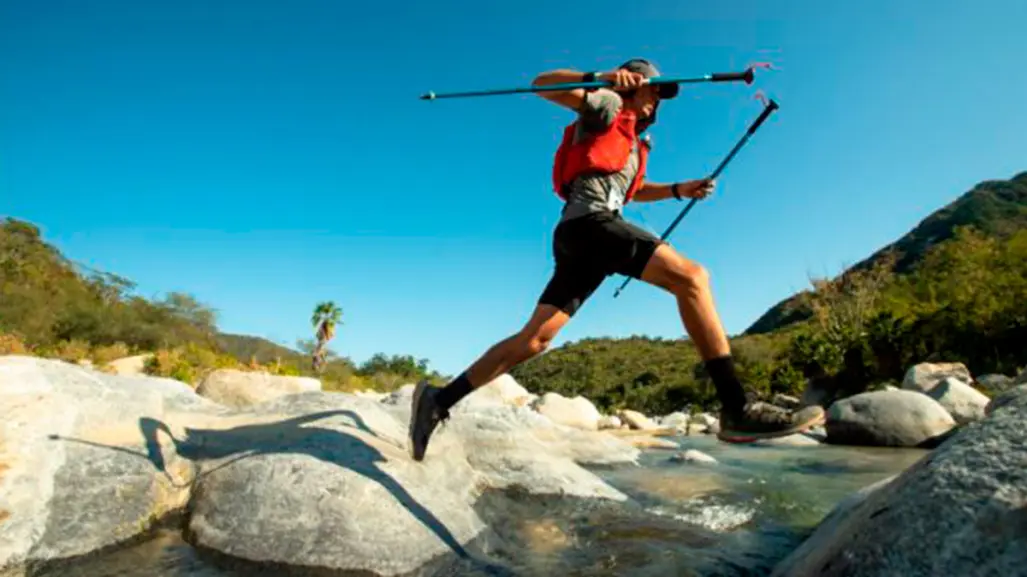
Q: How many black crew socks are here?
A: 2